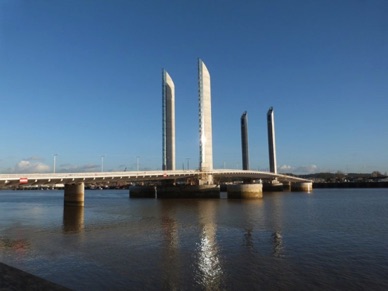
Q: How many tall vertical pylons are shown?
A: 4